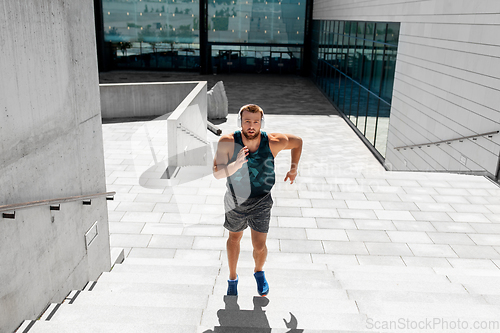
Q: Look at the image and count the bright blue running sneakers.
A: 2